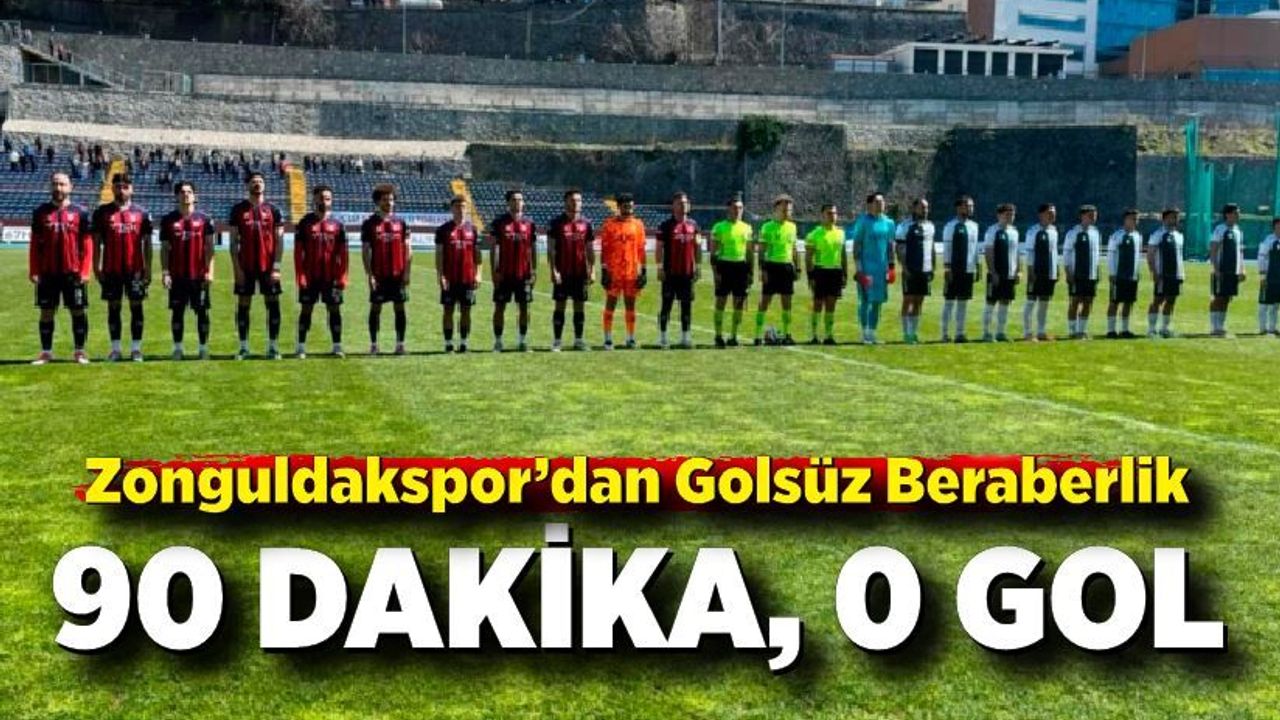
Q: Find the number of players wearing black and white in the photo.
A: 9